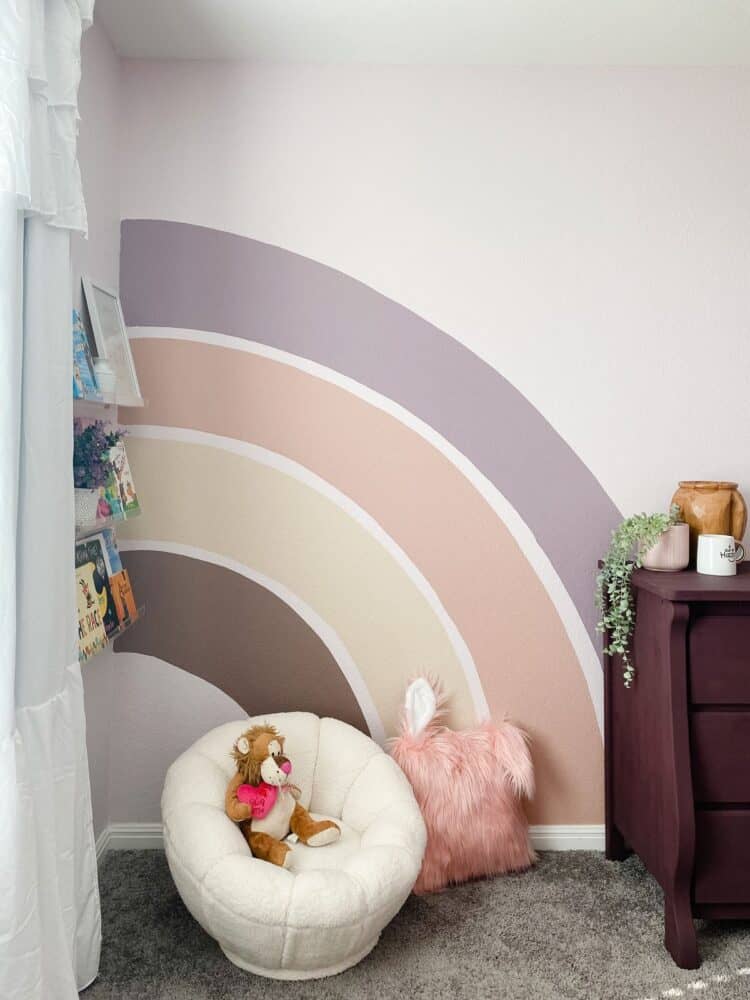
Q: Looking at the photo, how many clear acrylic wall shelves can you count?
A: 3